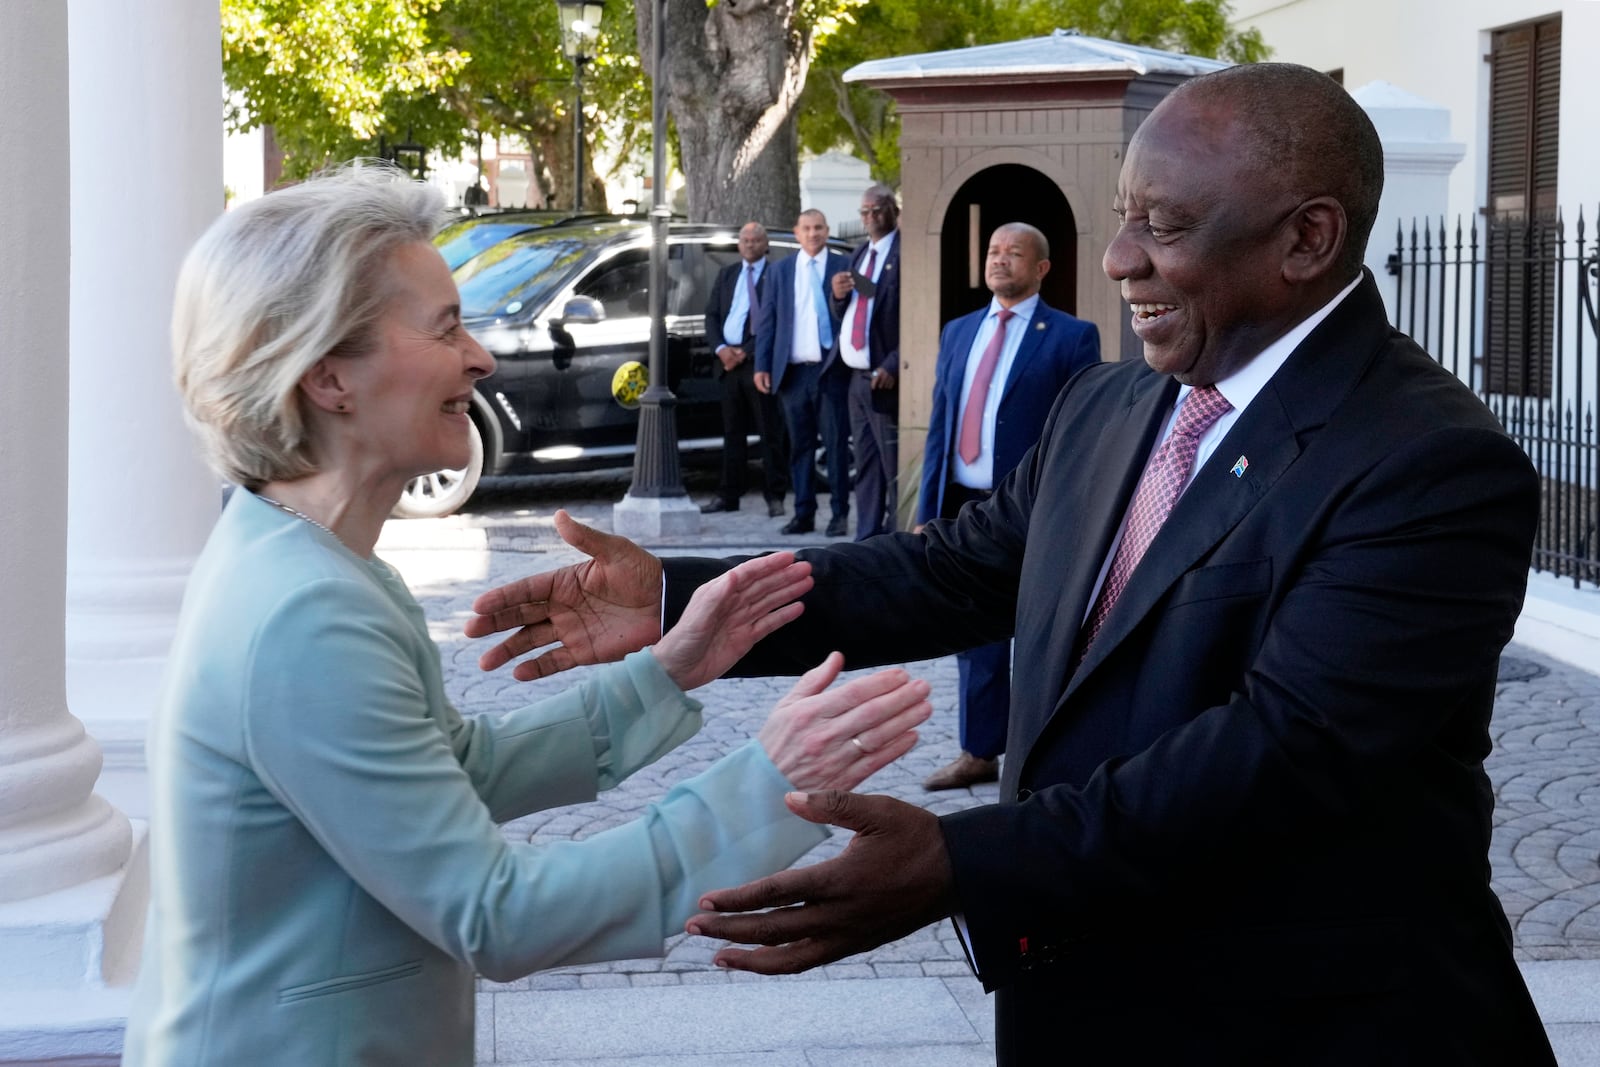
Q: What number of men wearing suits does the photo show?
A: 5